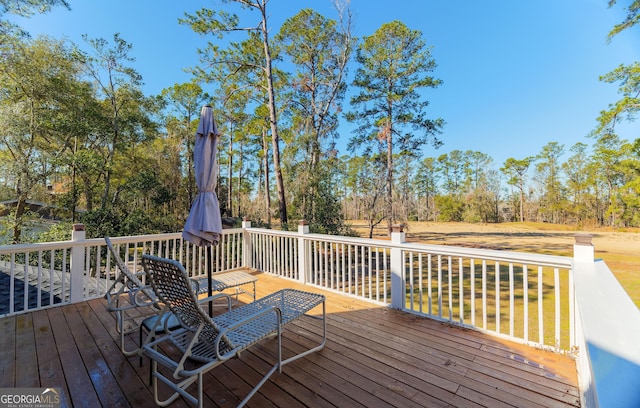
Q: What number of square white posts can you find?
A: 5